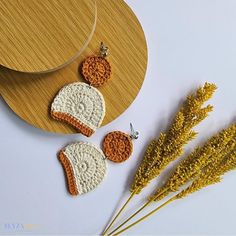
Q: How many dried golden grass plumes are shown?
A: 3